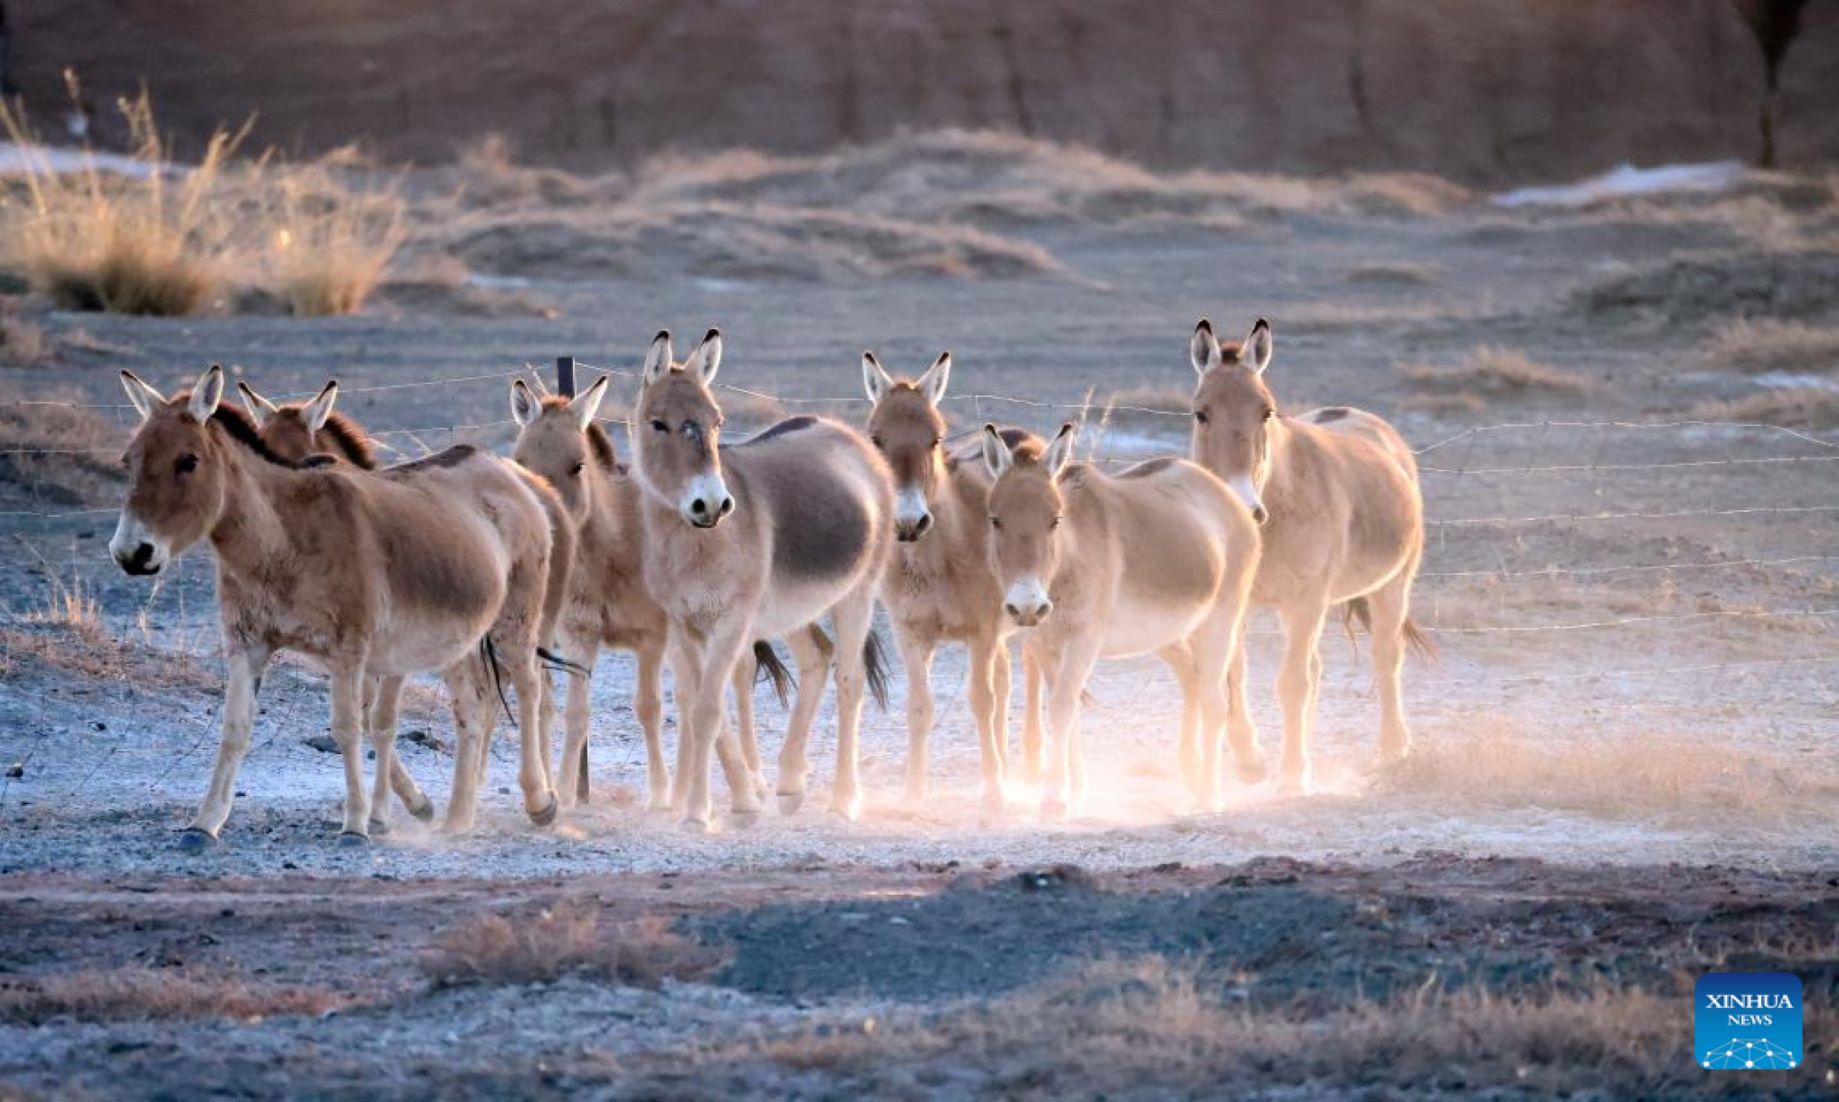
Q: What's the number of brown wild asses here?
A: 7